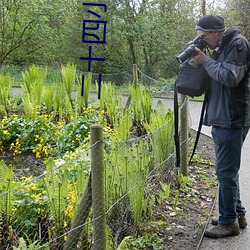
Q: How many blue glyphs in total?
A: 4